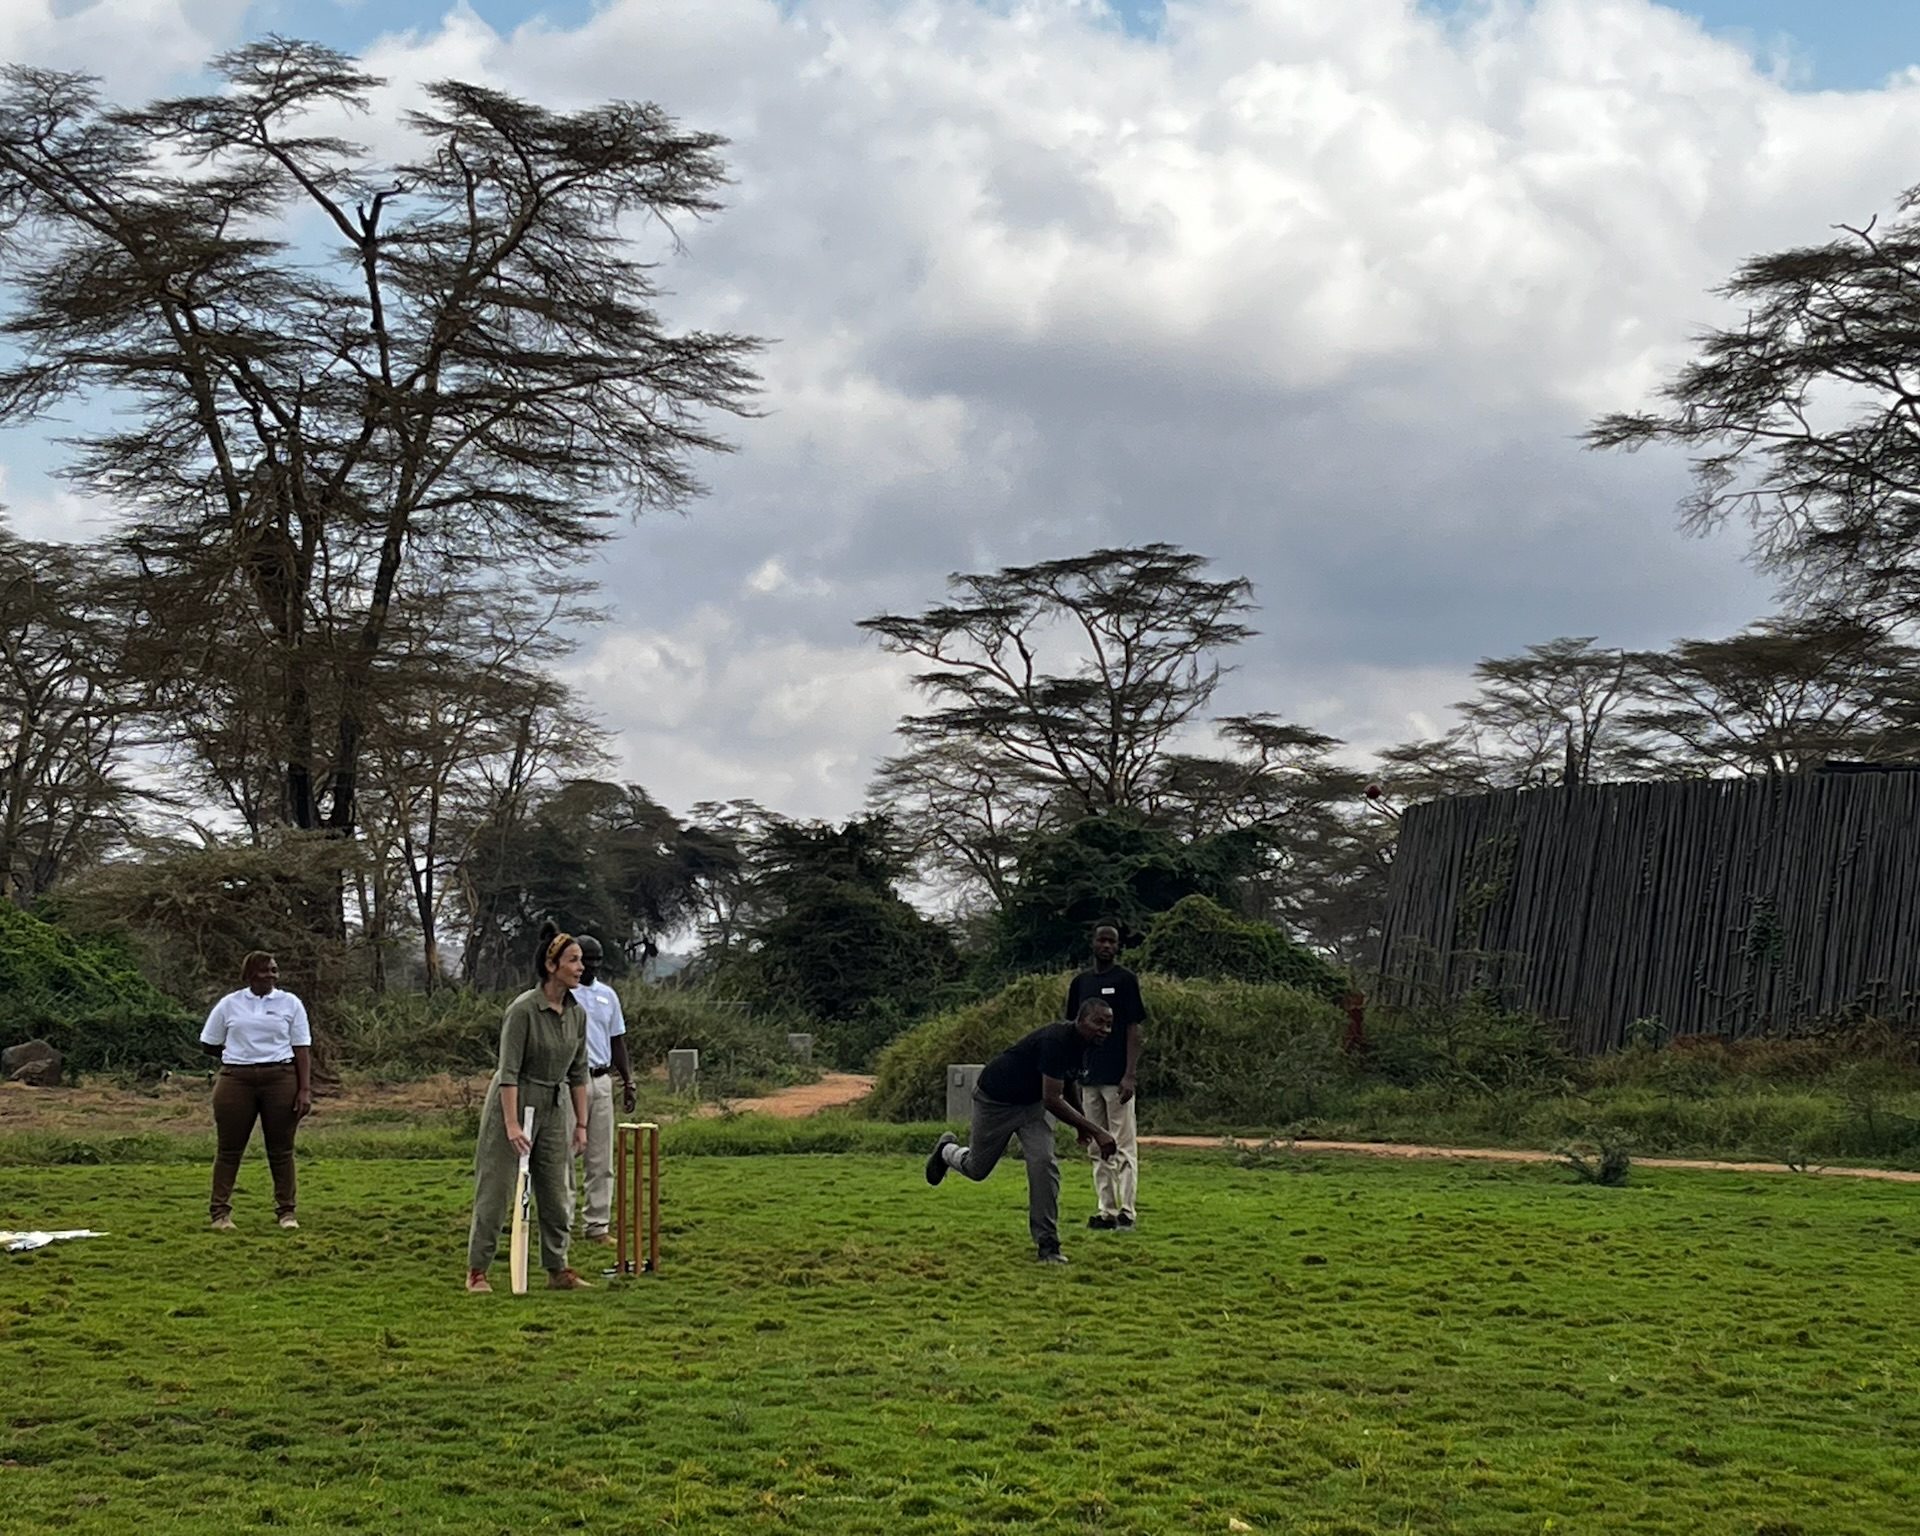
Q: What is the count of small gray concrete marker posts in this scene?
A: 3